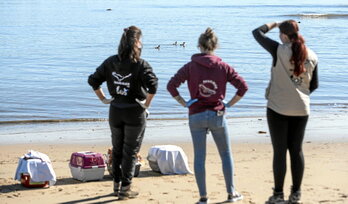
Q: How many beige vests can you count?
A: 1